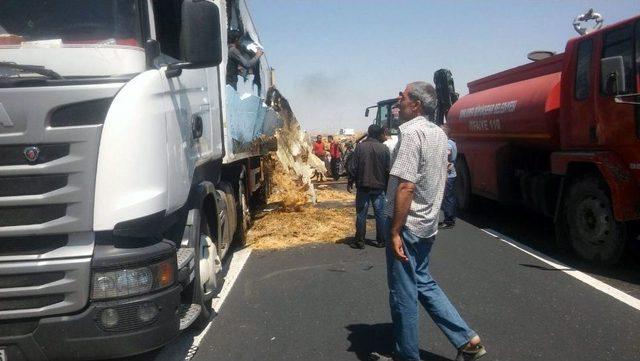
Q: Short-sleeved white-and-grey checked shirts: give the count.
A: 1